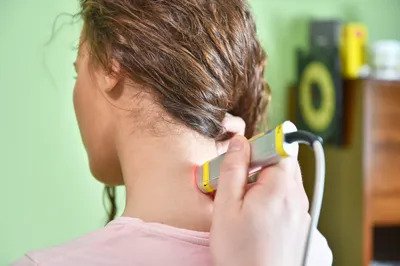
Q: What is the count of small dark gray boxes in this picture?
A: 1